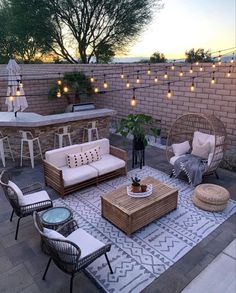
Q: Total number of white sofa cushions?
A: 4